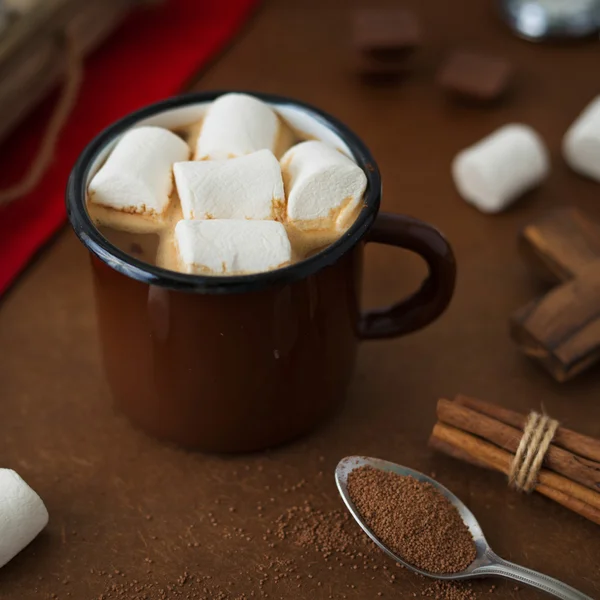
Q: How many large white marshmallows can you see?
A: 8